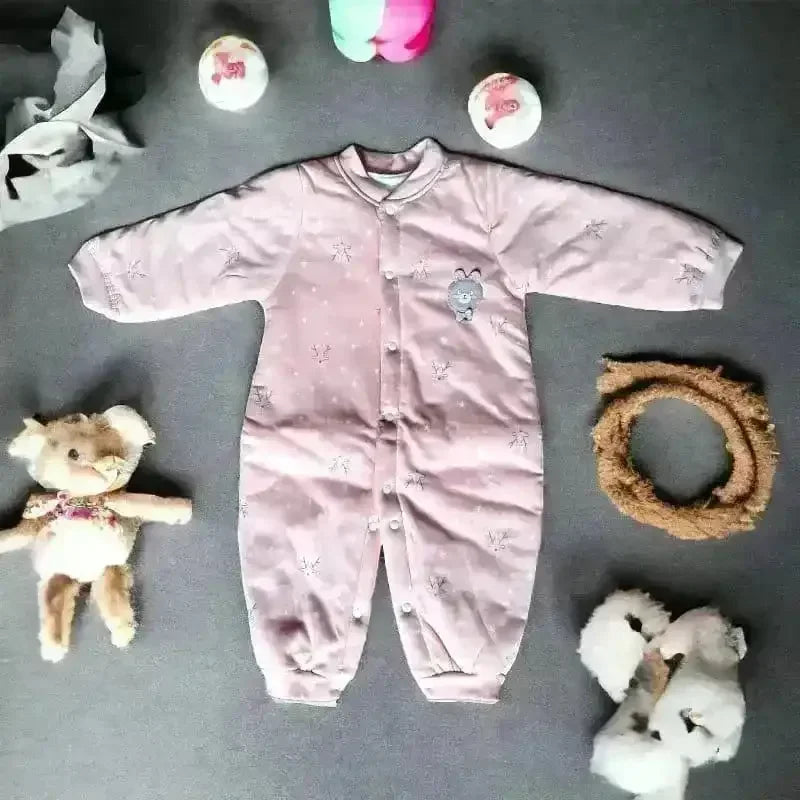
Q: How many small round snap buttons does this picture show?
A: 9